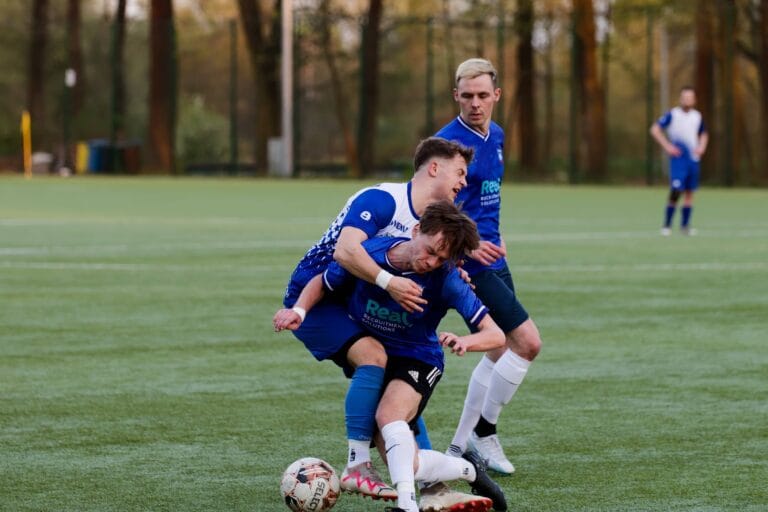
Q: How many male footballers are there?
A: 4